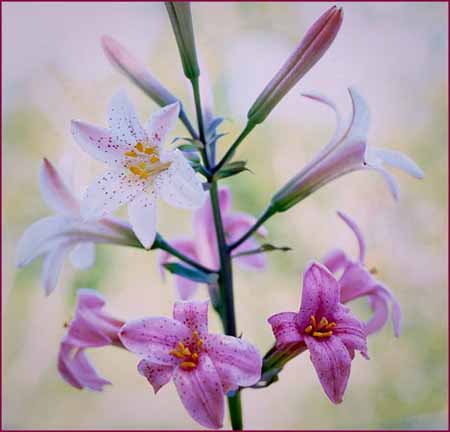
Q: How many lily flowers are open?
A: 8